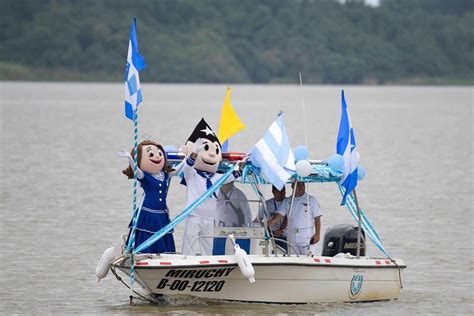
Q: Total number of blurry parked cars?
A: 0